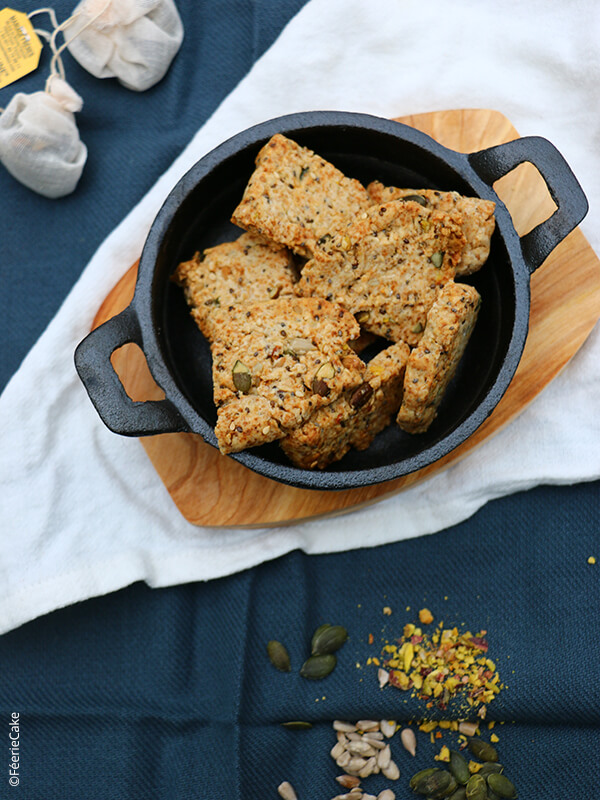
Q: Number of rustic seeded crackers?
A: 7